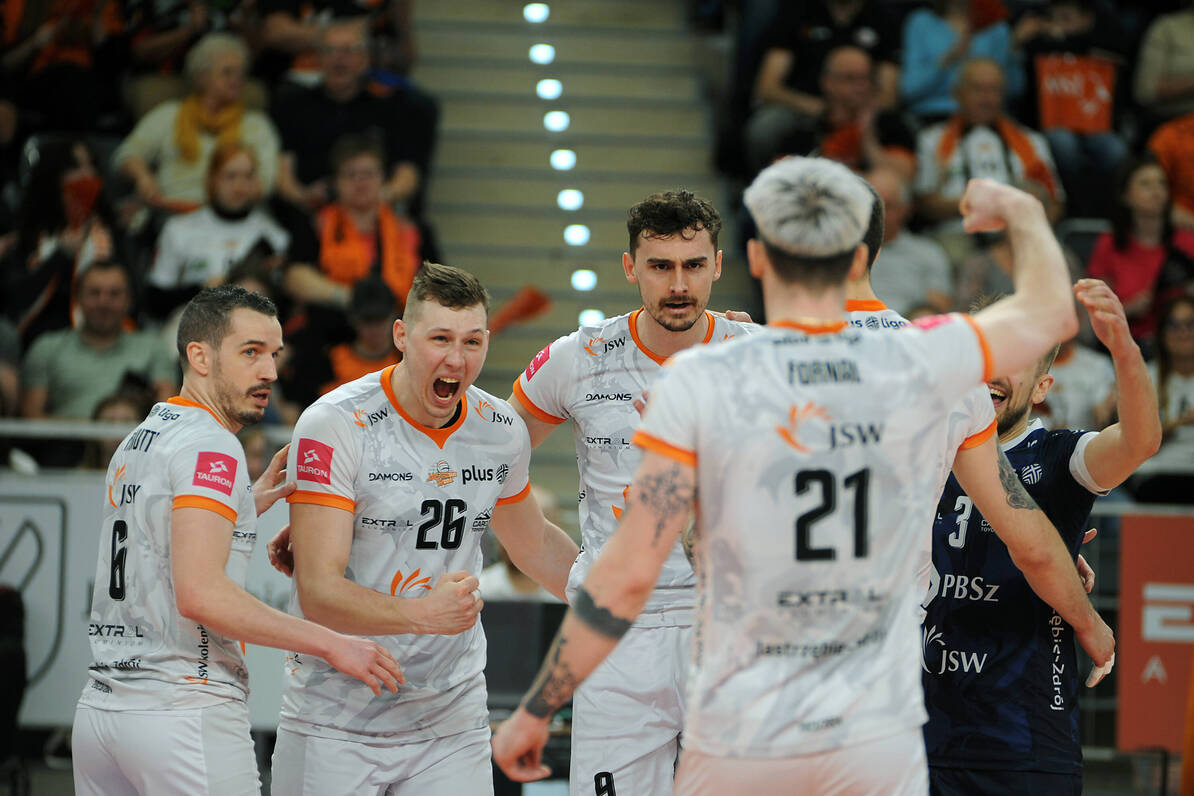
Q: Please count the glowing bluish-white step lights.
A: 9